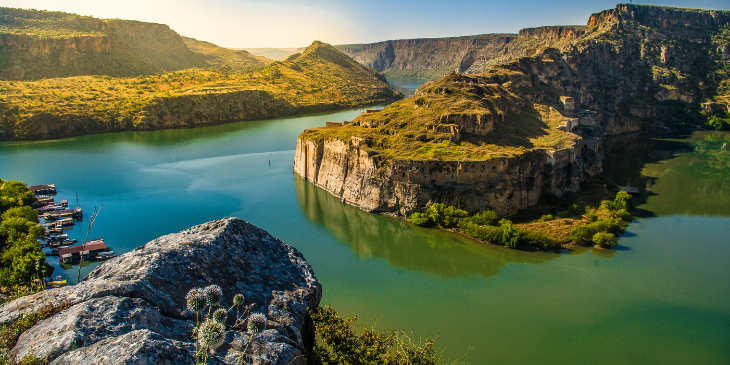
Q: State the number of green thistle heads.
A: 6